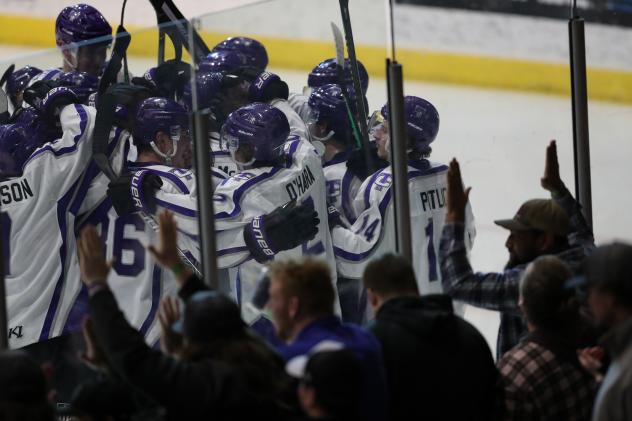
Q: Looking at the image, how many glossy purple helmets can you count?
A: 13